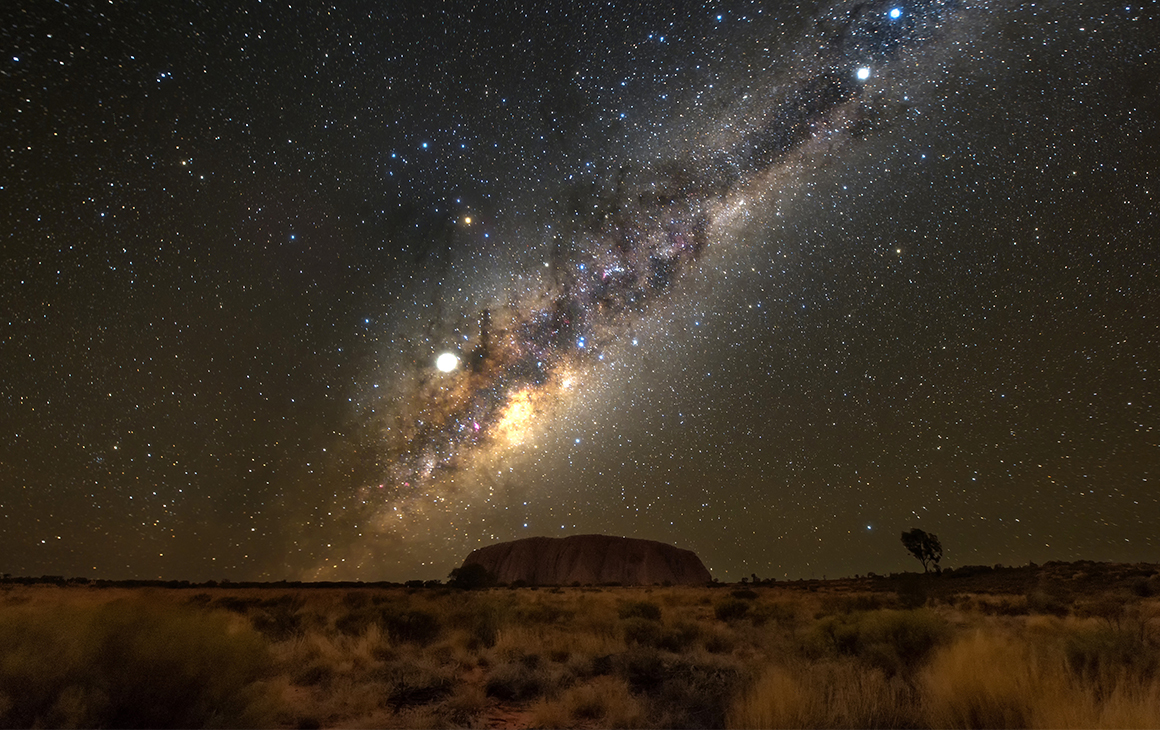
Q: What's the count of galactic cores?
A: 1